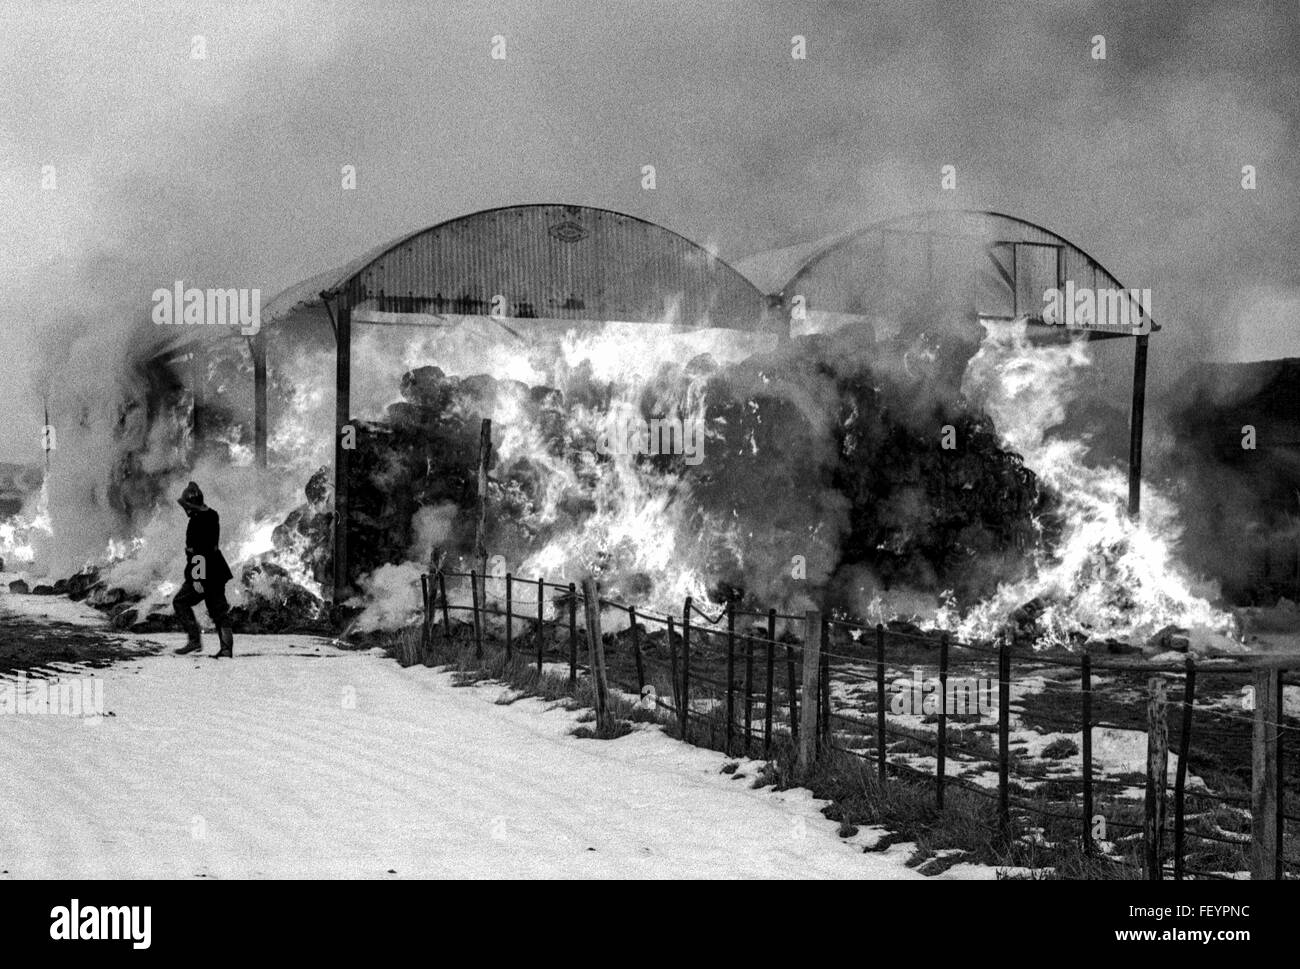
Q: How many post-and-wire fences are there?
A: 1